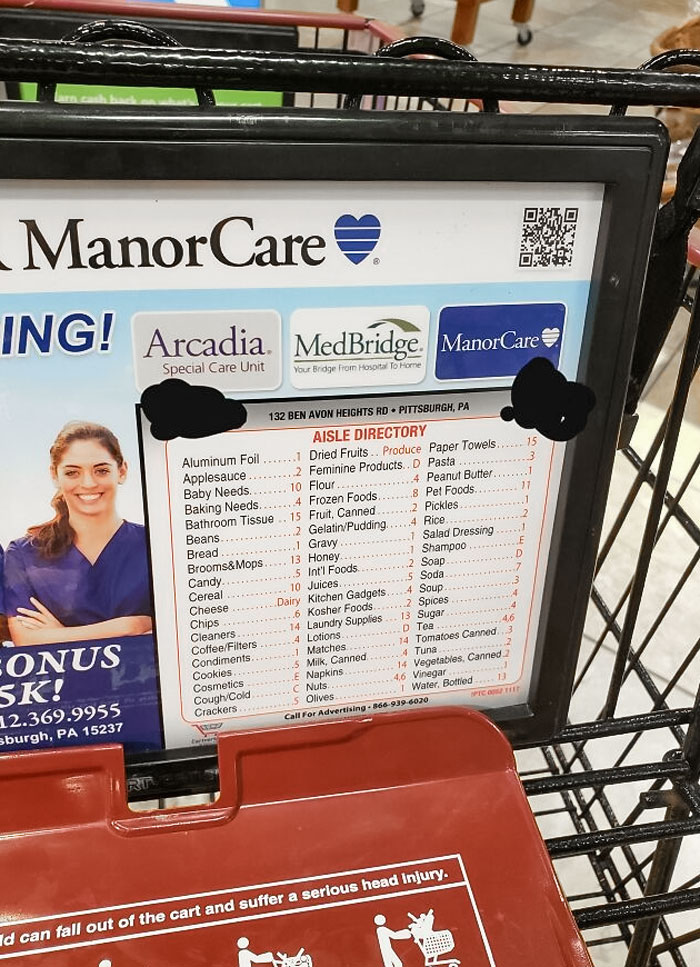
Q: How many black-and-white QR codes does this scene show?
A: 1